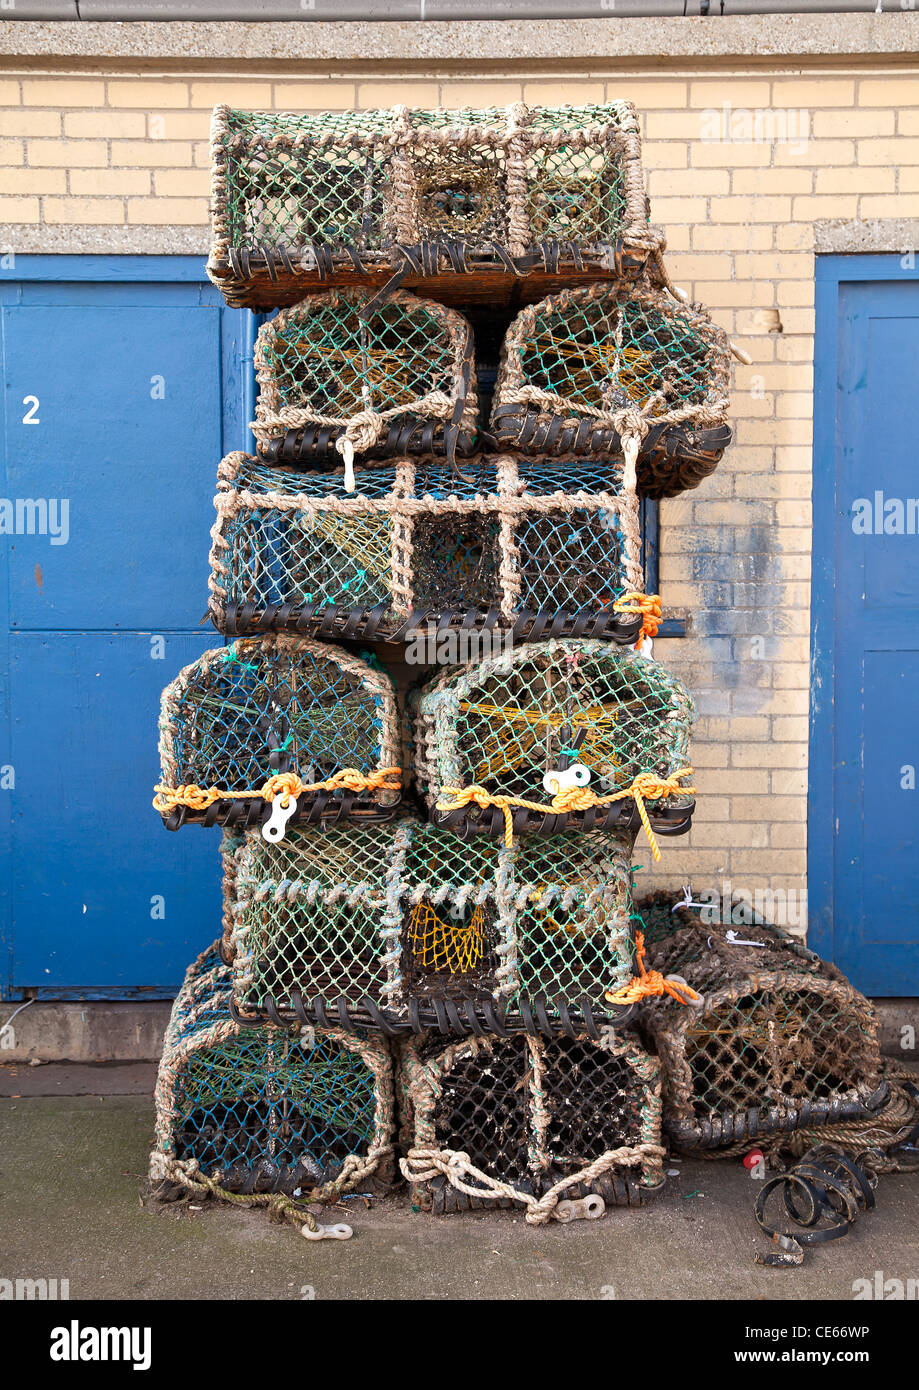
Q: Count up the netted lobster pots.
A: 10